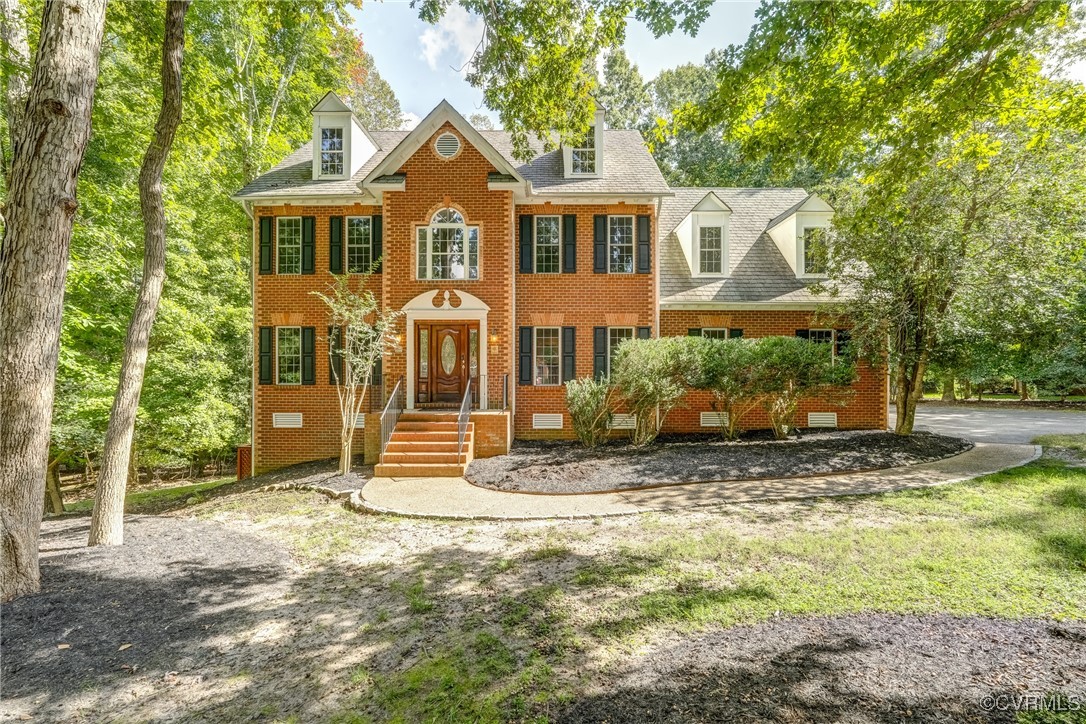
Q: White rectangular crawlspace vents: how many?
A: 6